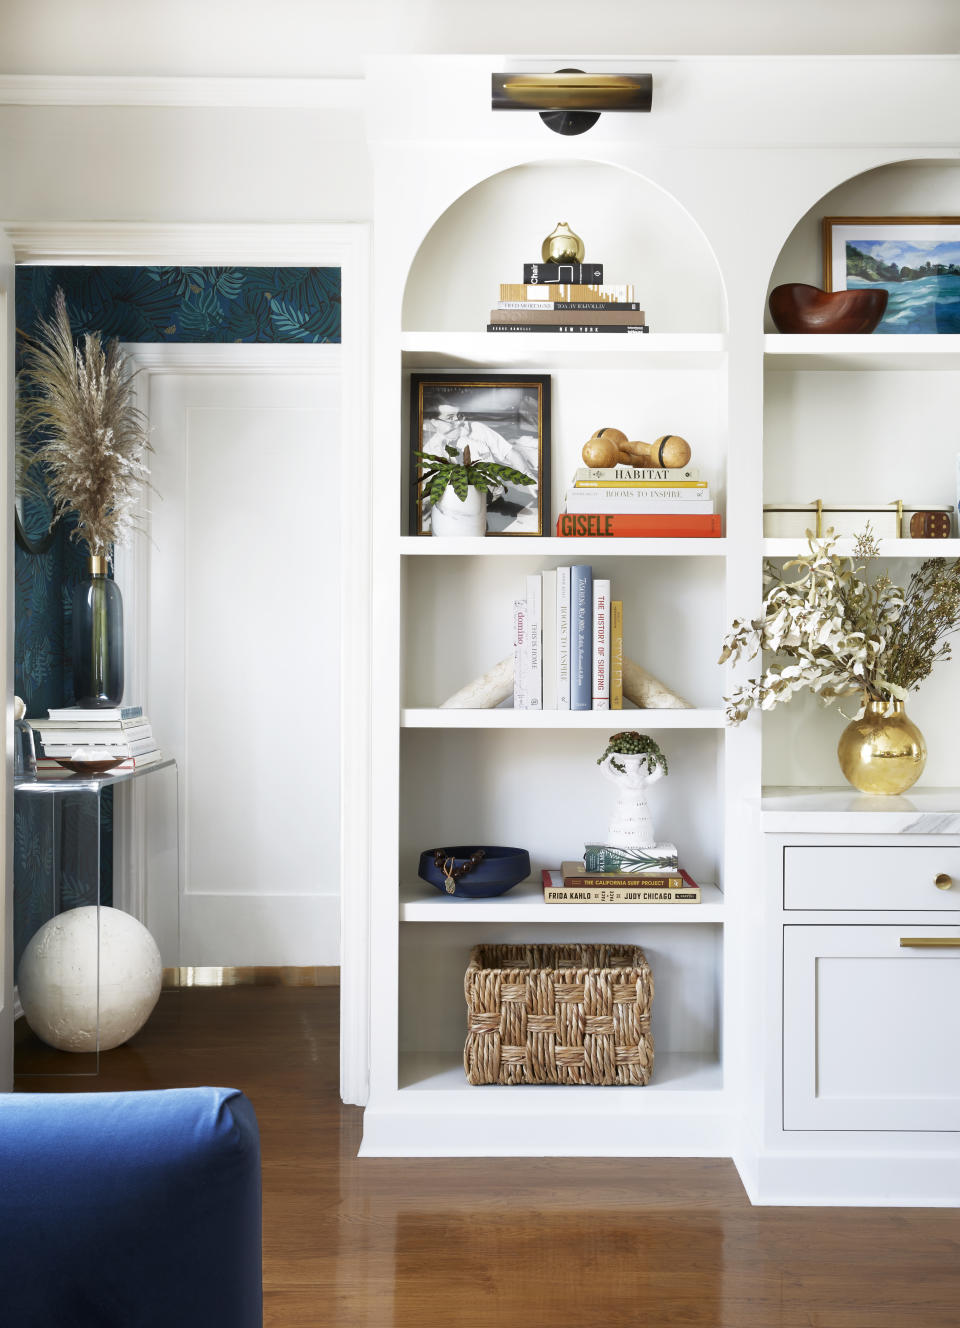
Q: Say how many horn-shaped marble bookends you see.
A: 2